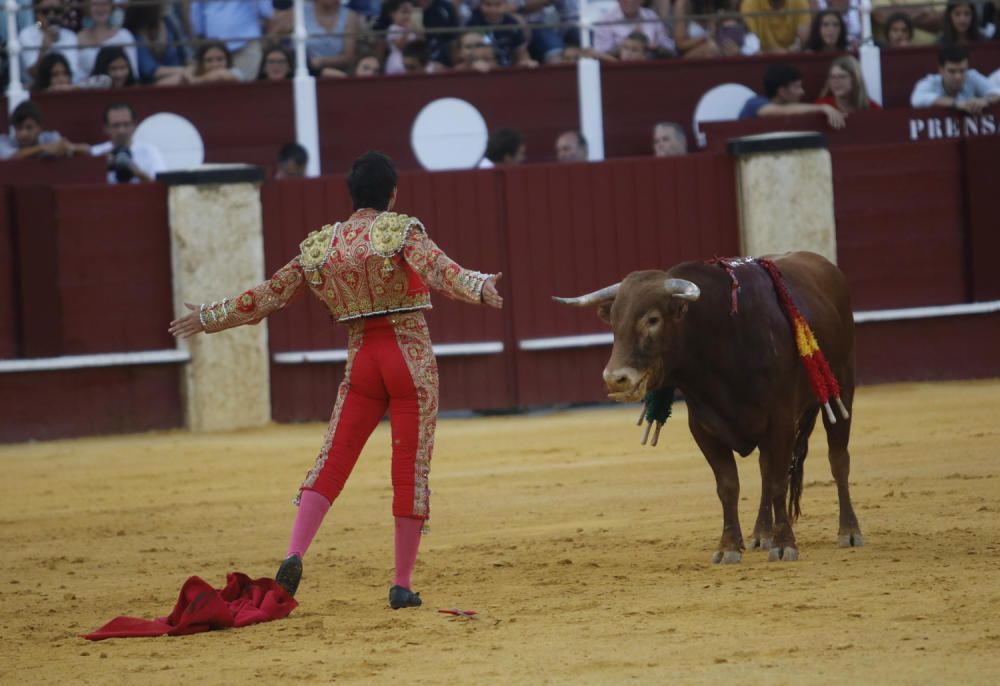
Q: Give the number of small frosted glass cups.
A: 0